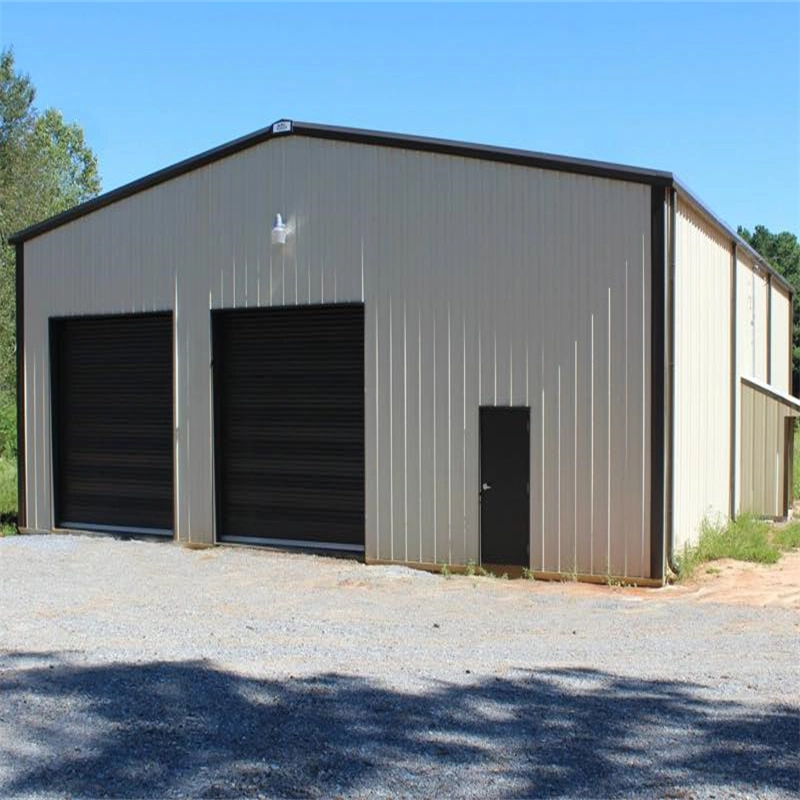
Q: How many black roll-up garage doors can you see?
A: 2